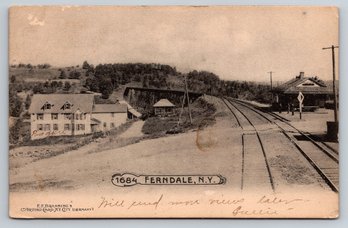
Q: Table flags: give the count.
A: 0